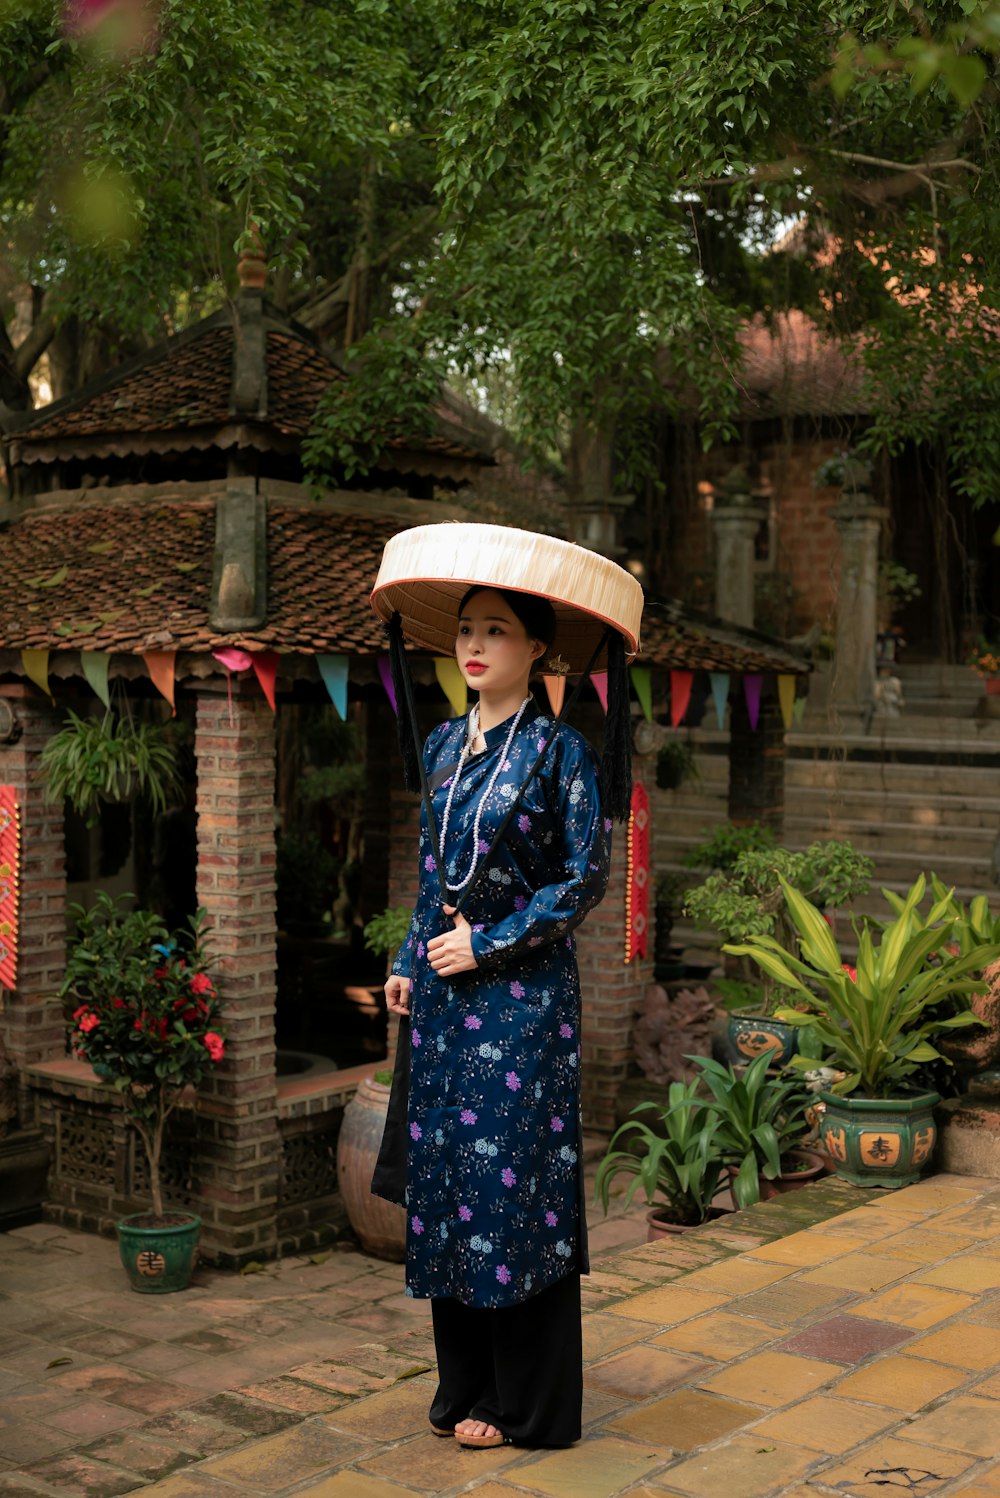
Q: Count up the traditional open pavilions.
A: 1